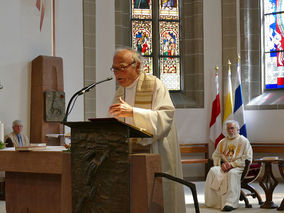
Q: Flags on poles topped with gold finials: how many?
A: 3